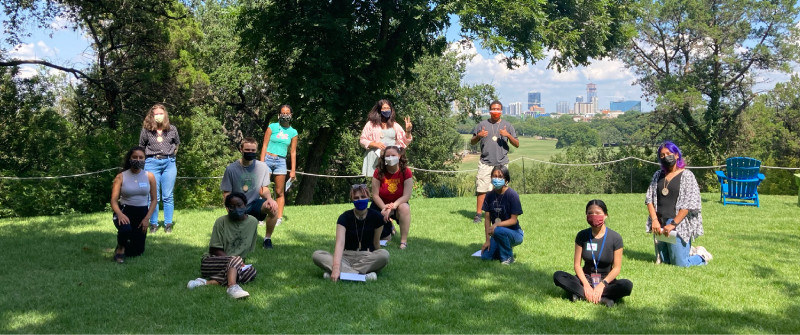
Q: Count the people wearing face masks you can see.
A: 12